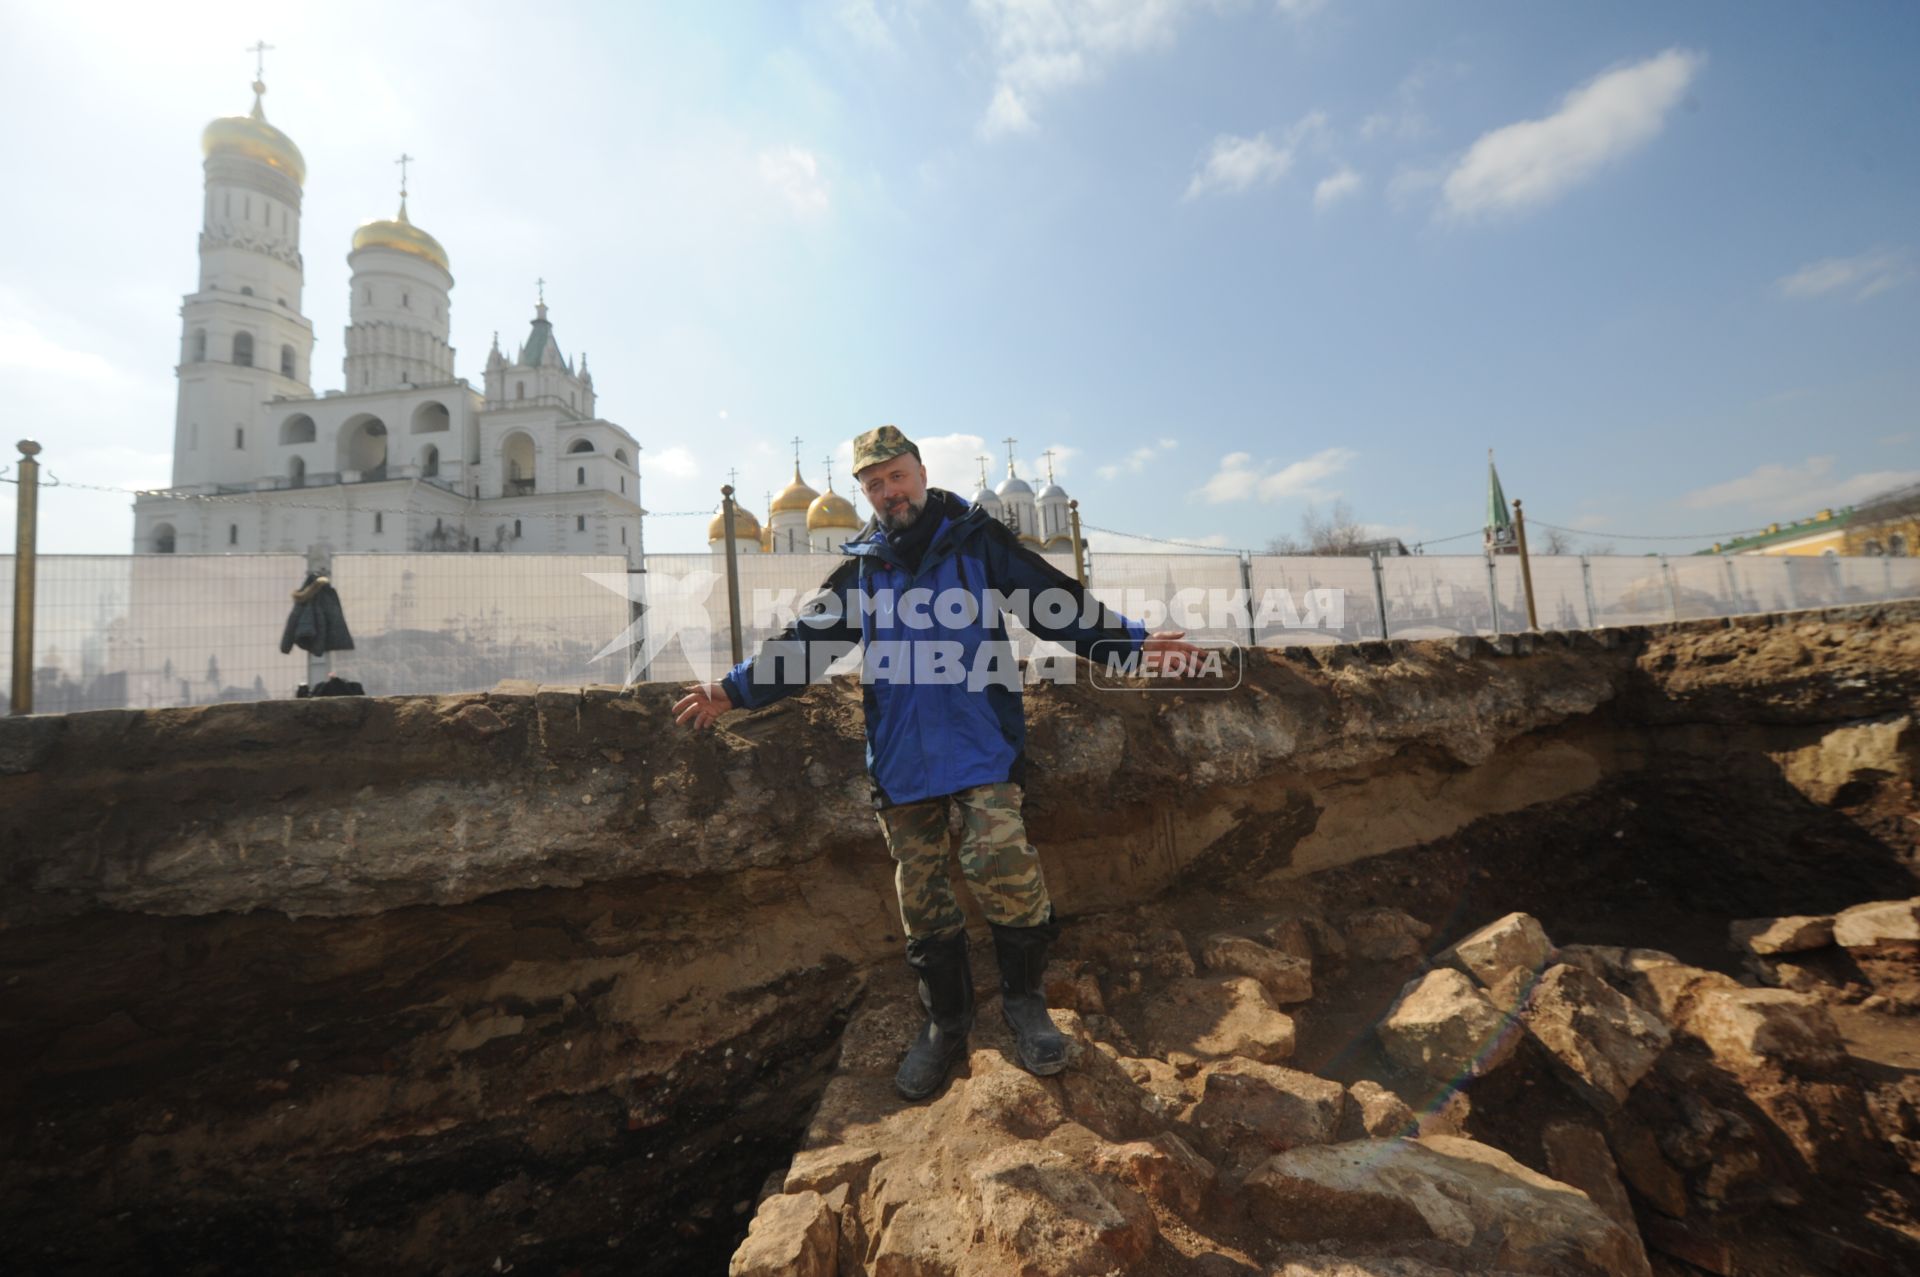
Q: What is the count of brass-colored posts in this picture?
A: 4